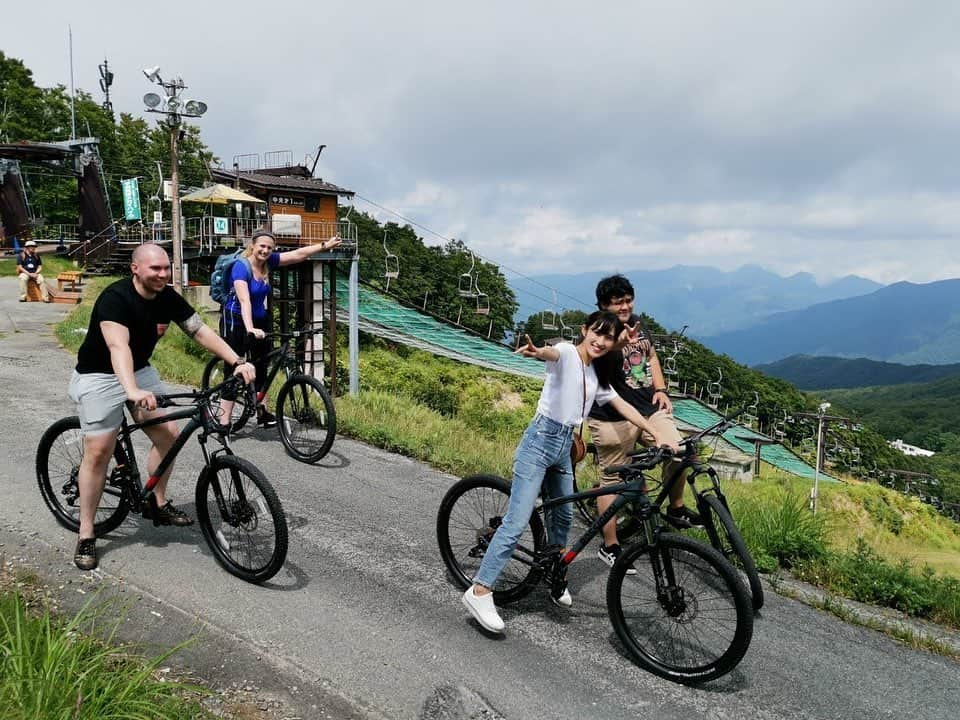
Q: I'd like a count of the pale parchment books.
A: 0